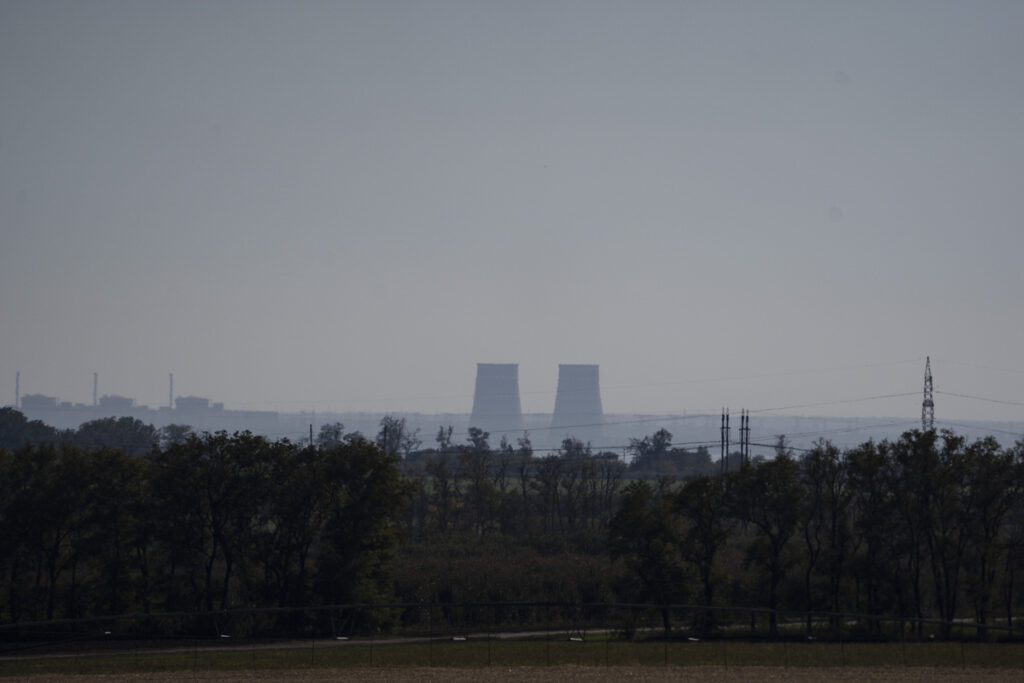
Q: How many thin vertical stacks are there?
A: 3